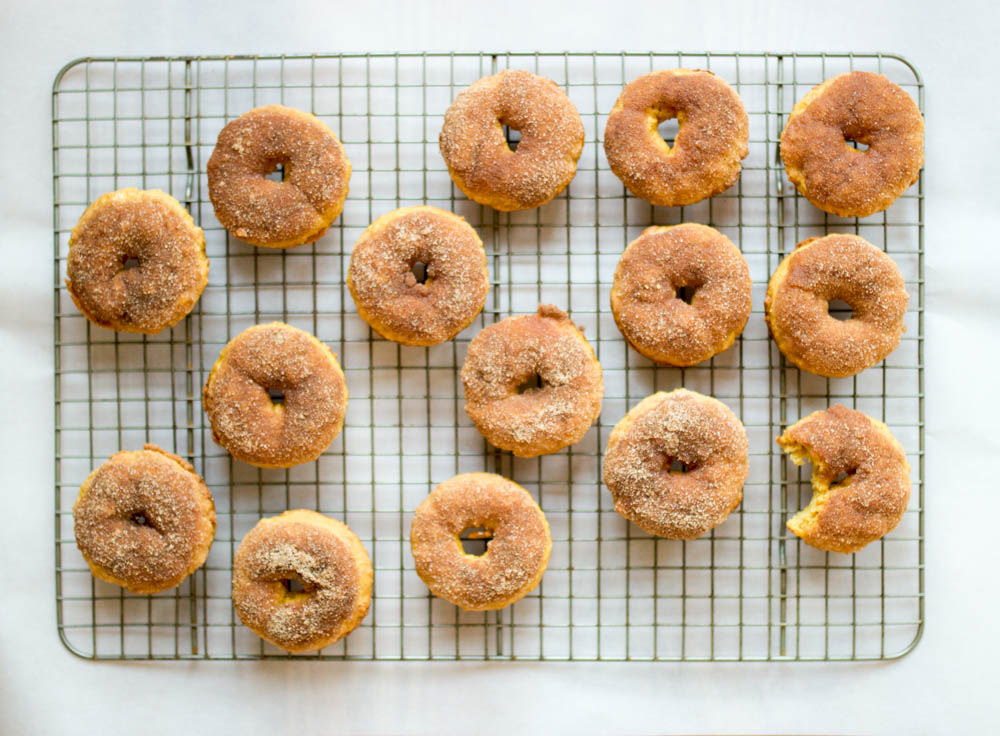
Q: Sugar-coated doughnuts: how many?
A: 15